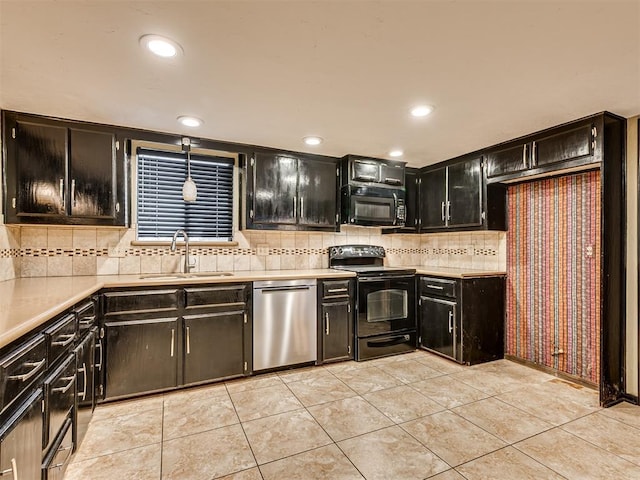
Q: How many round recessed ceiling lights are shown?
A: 5